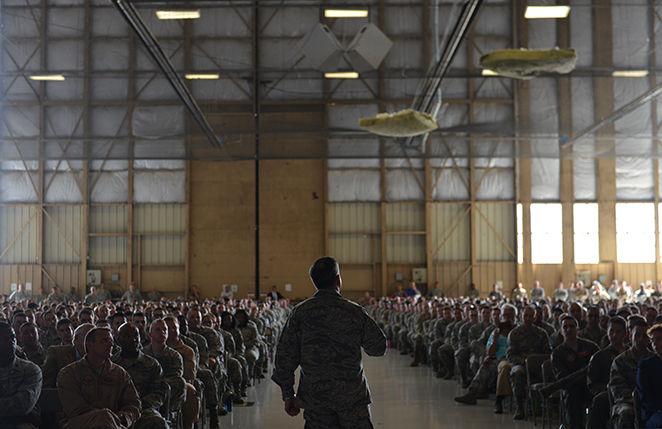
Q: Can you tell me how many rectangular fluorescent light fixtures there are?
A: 8